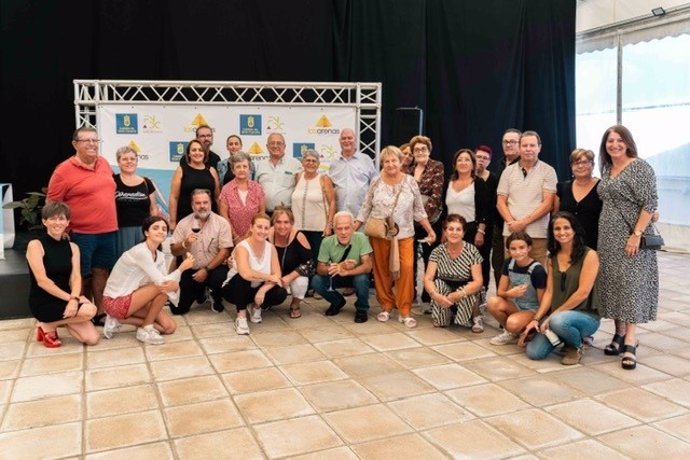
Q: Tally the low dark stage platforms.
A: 1